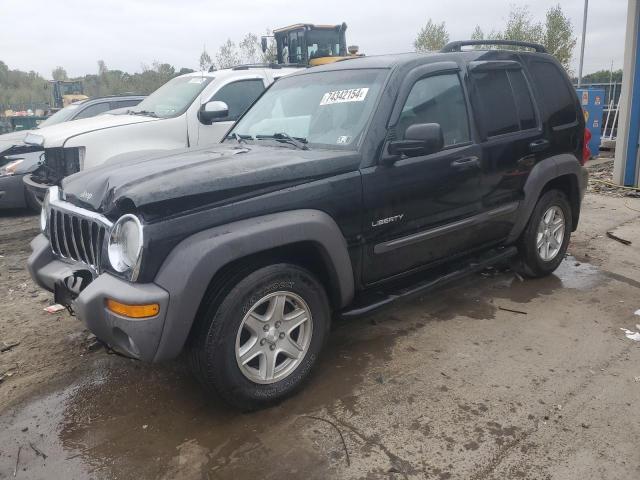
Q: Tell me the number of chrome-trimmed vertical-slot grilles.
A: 1